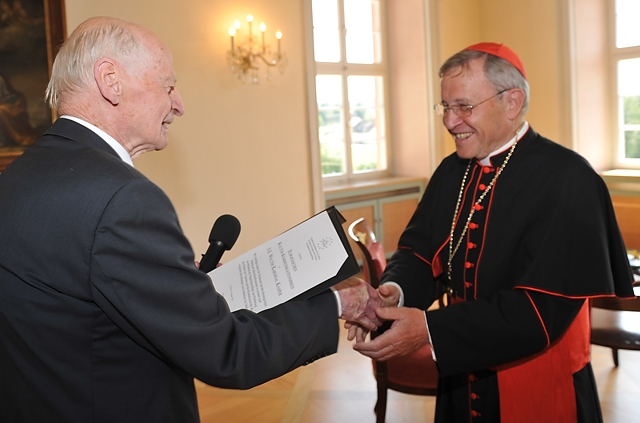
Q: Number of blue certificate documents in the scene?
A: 0